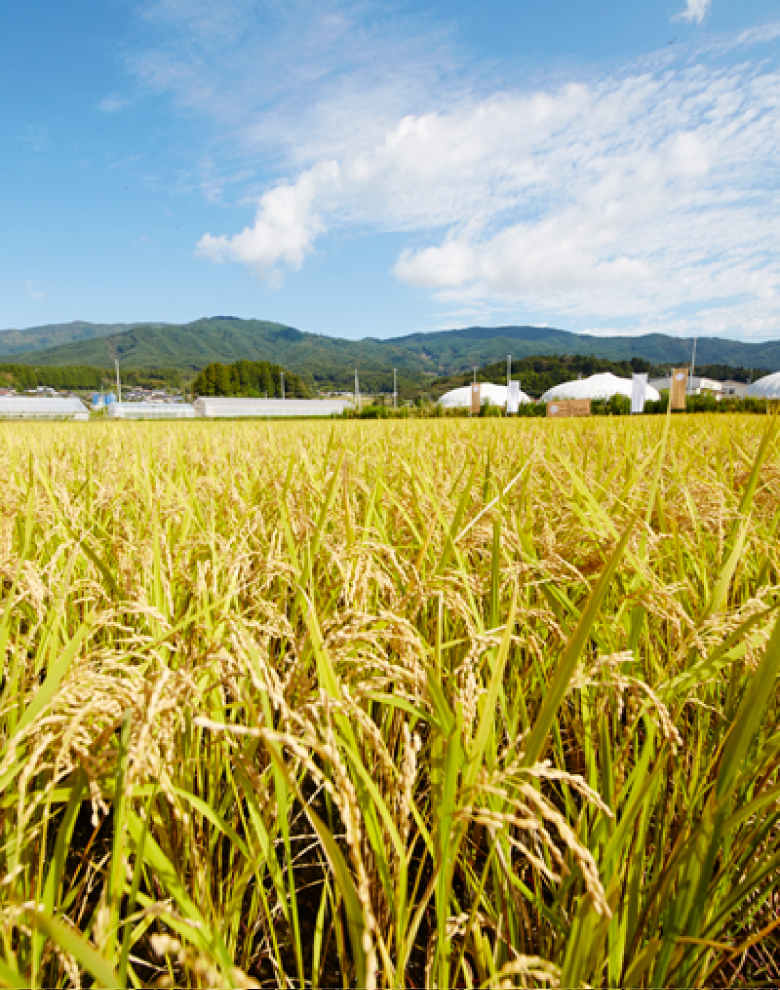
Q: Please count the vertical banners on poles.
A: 4